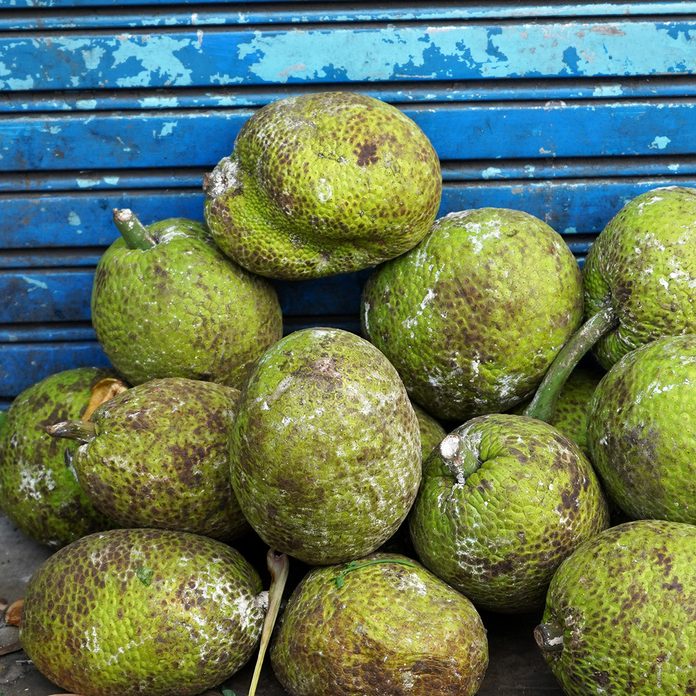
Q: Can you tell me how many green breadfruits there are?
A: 14